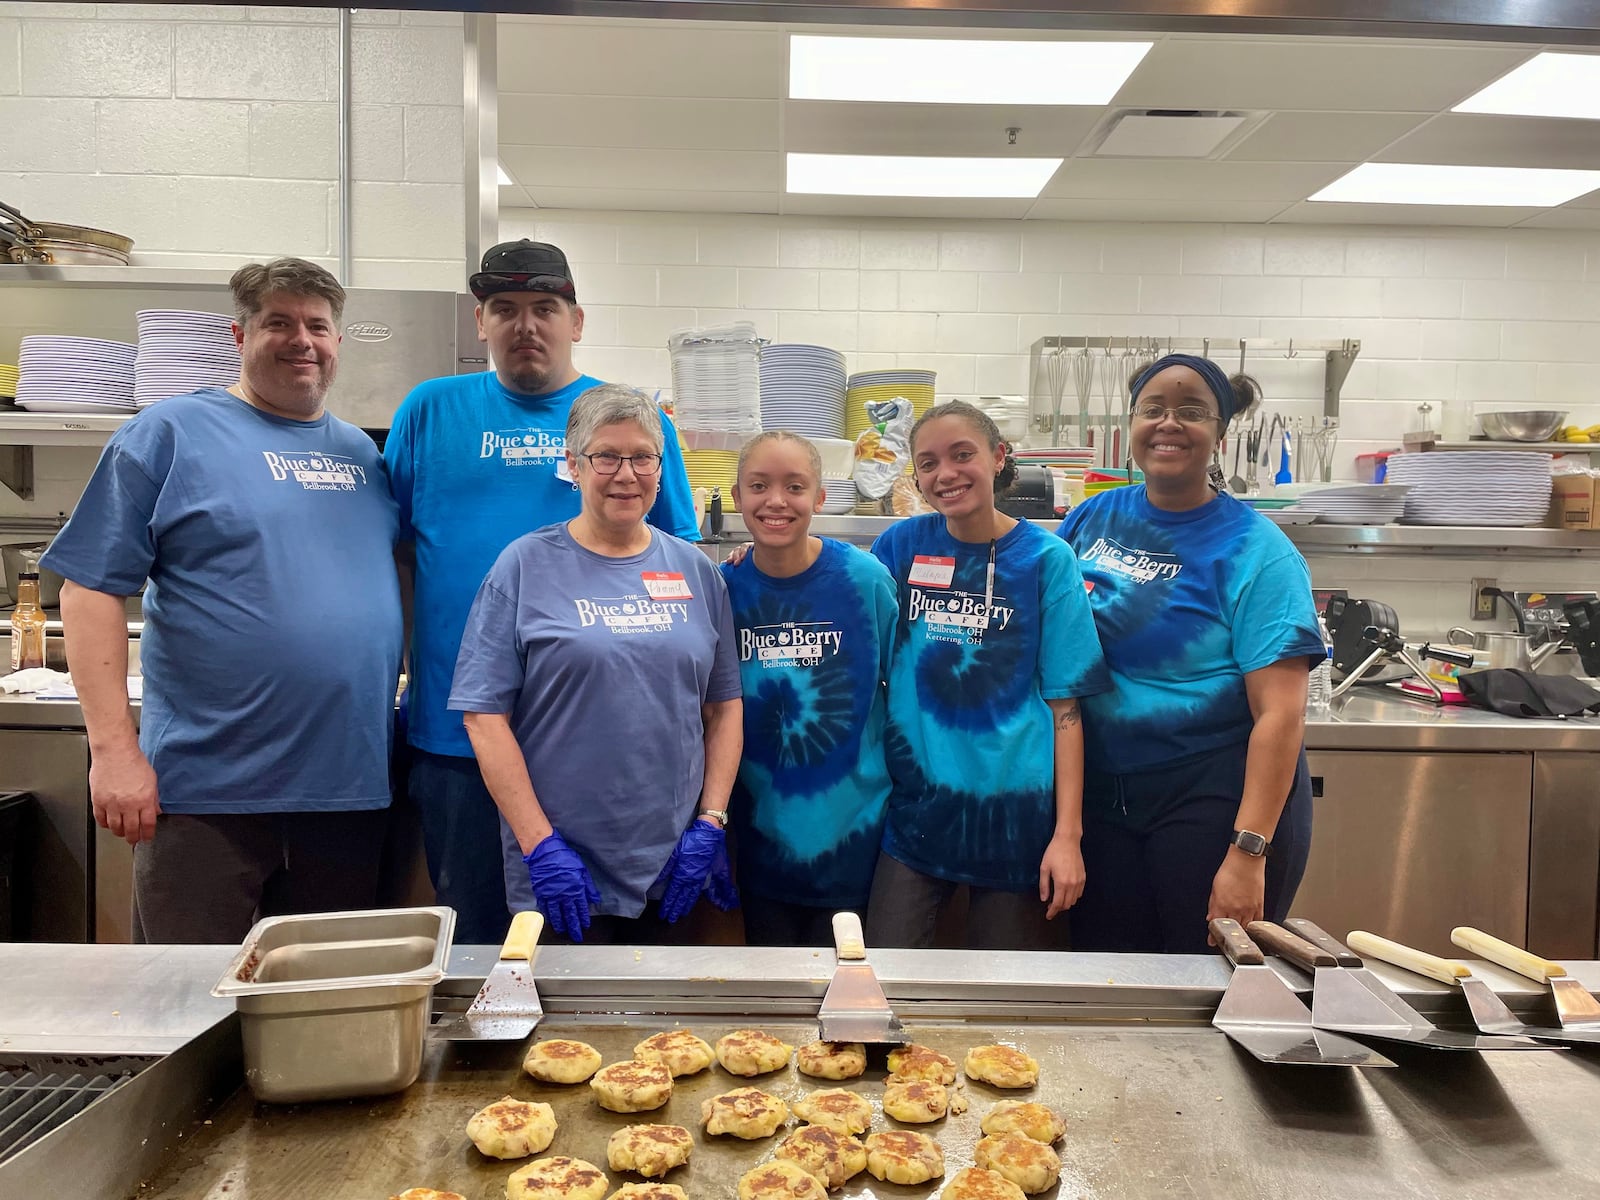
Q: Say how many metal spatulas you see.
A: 7